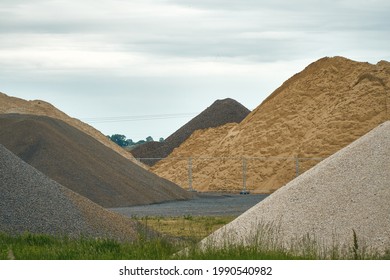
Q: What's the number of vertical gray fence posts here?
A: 3